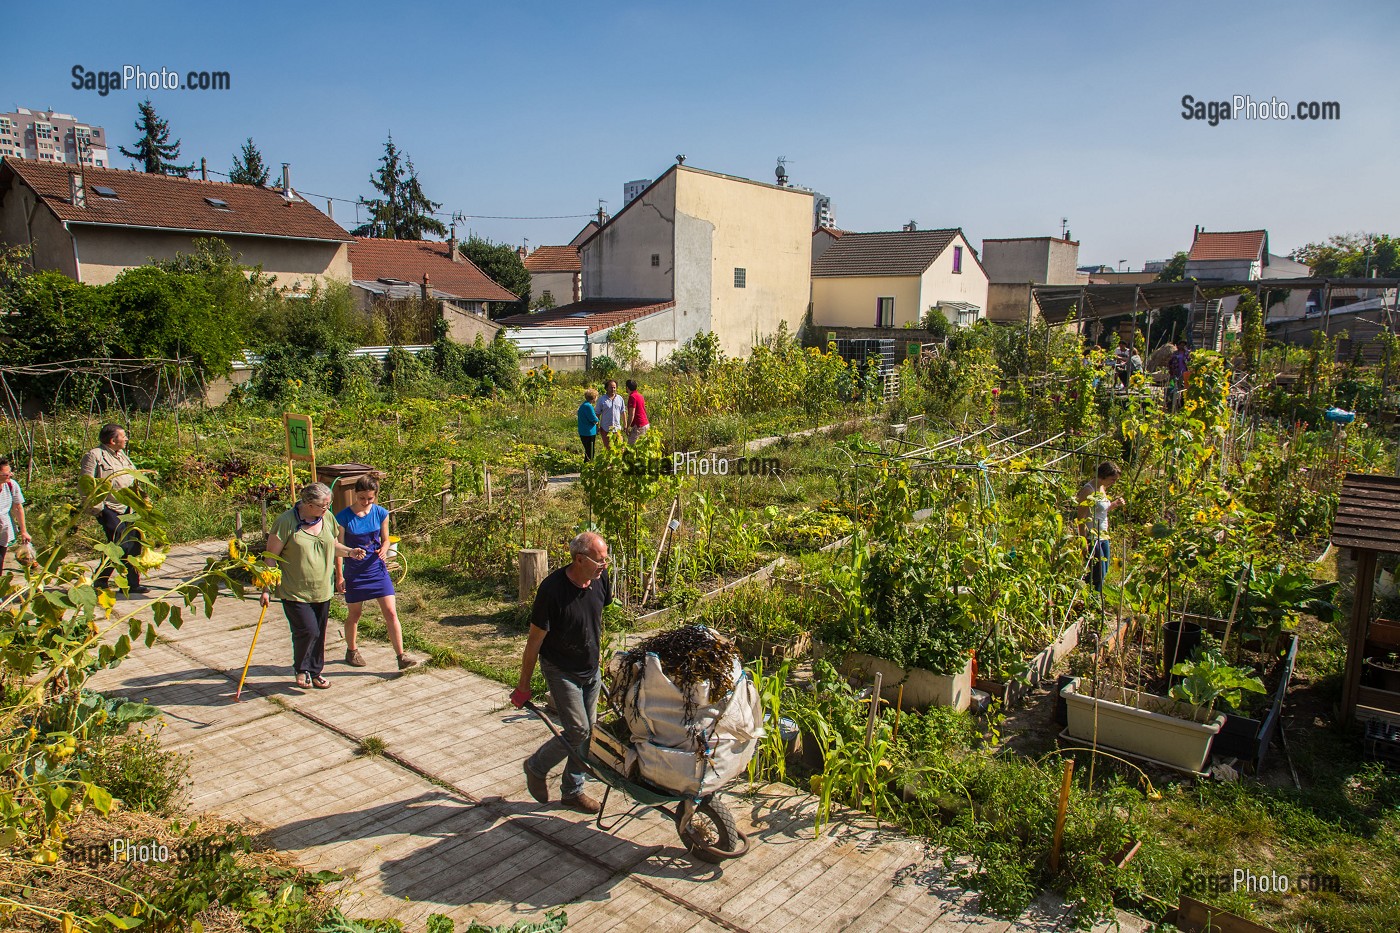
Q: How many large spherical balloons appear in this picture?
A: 0